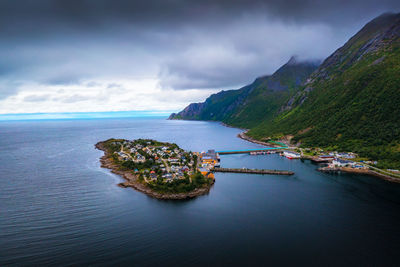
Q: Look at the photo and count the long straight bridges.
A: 2